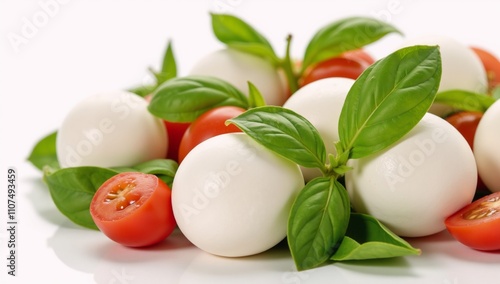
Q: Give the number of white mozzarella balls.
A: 7